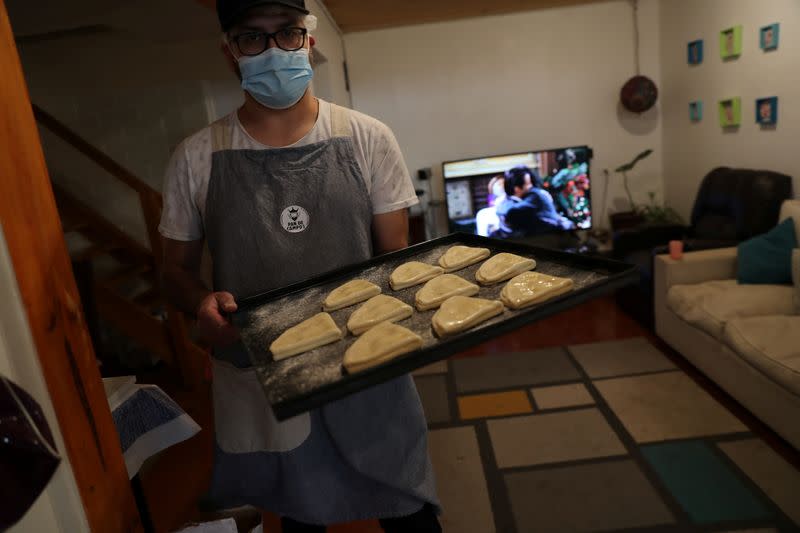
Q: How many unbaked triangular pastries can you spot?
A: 10